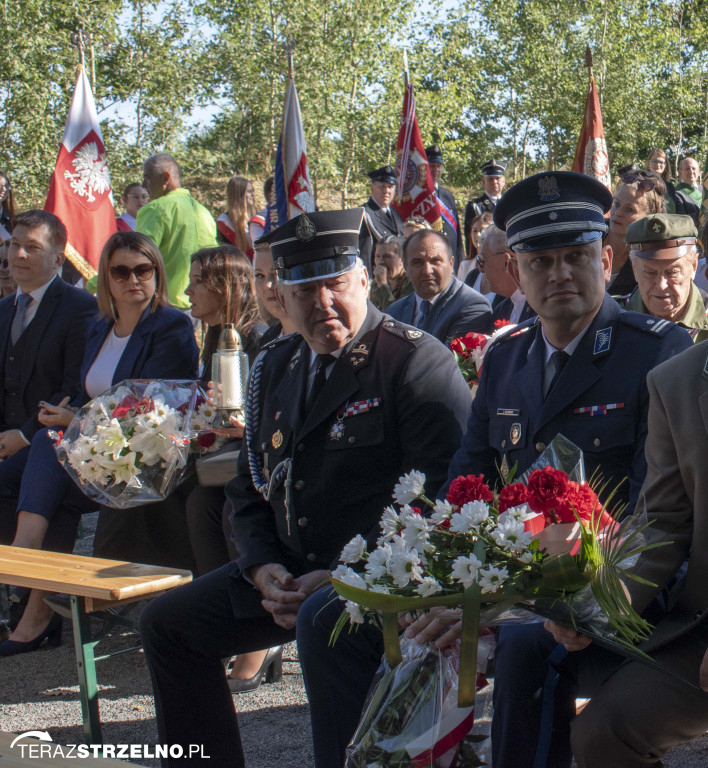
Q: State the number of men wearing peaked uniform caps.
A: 6